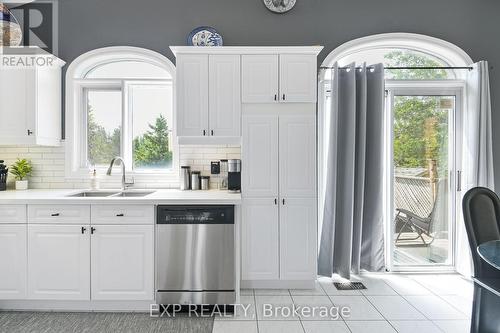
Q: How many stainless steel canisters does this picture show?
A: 3